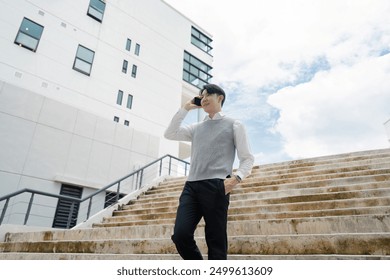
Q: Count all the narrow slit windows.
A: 8